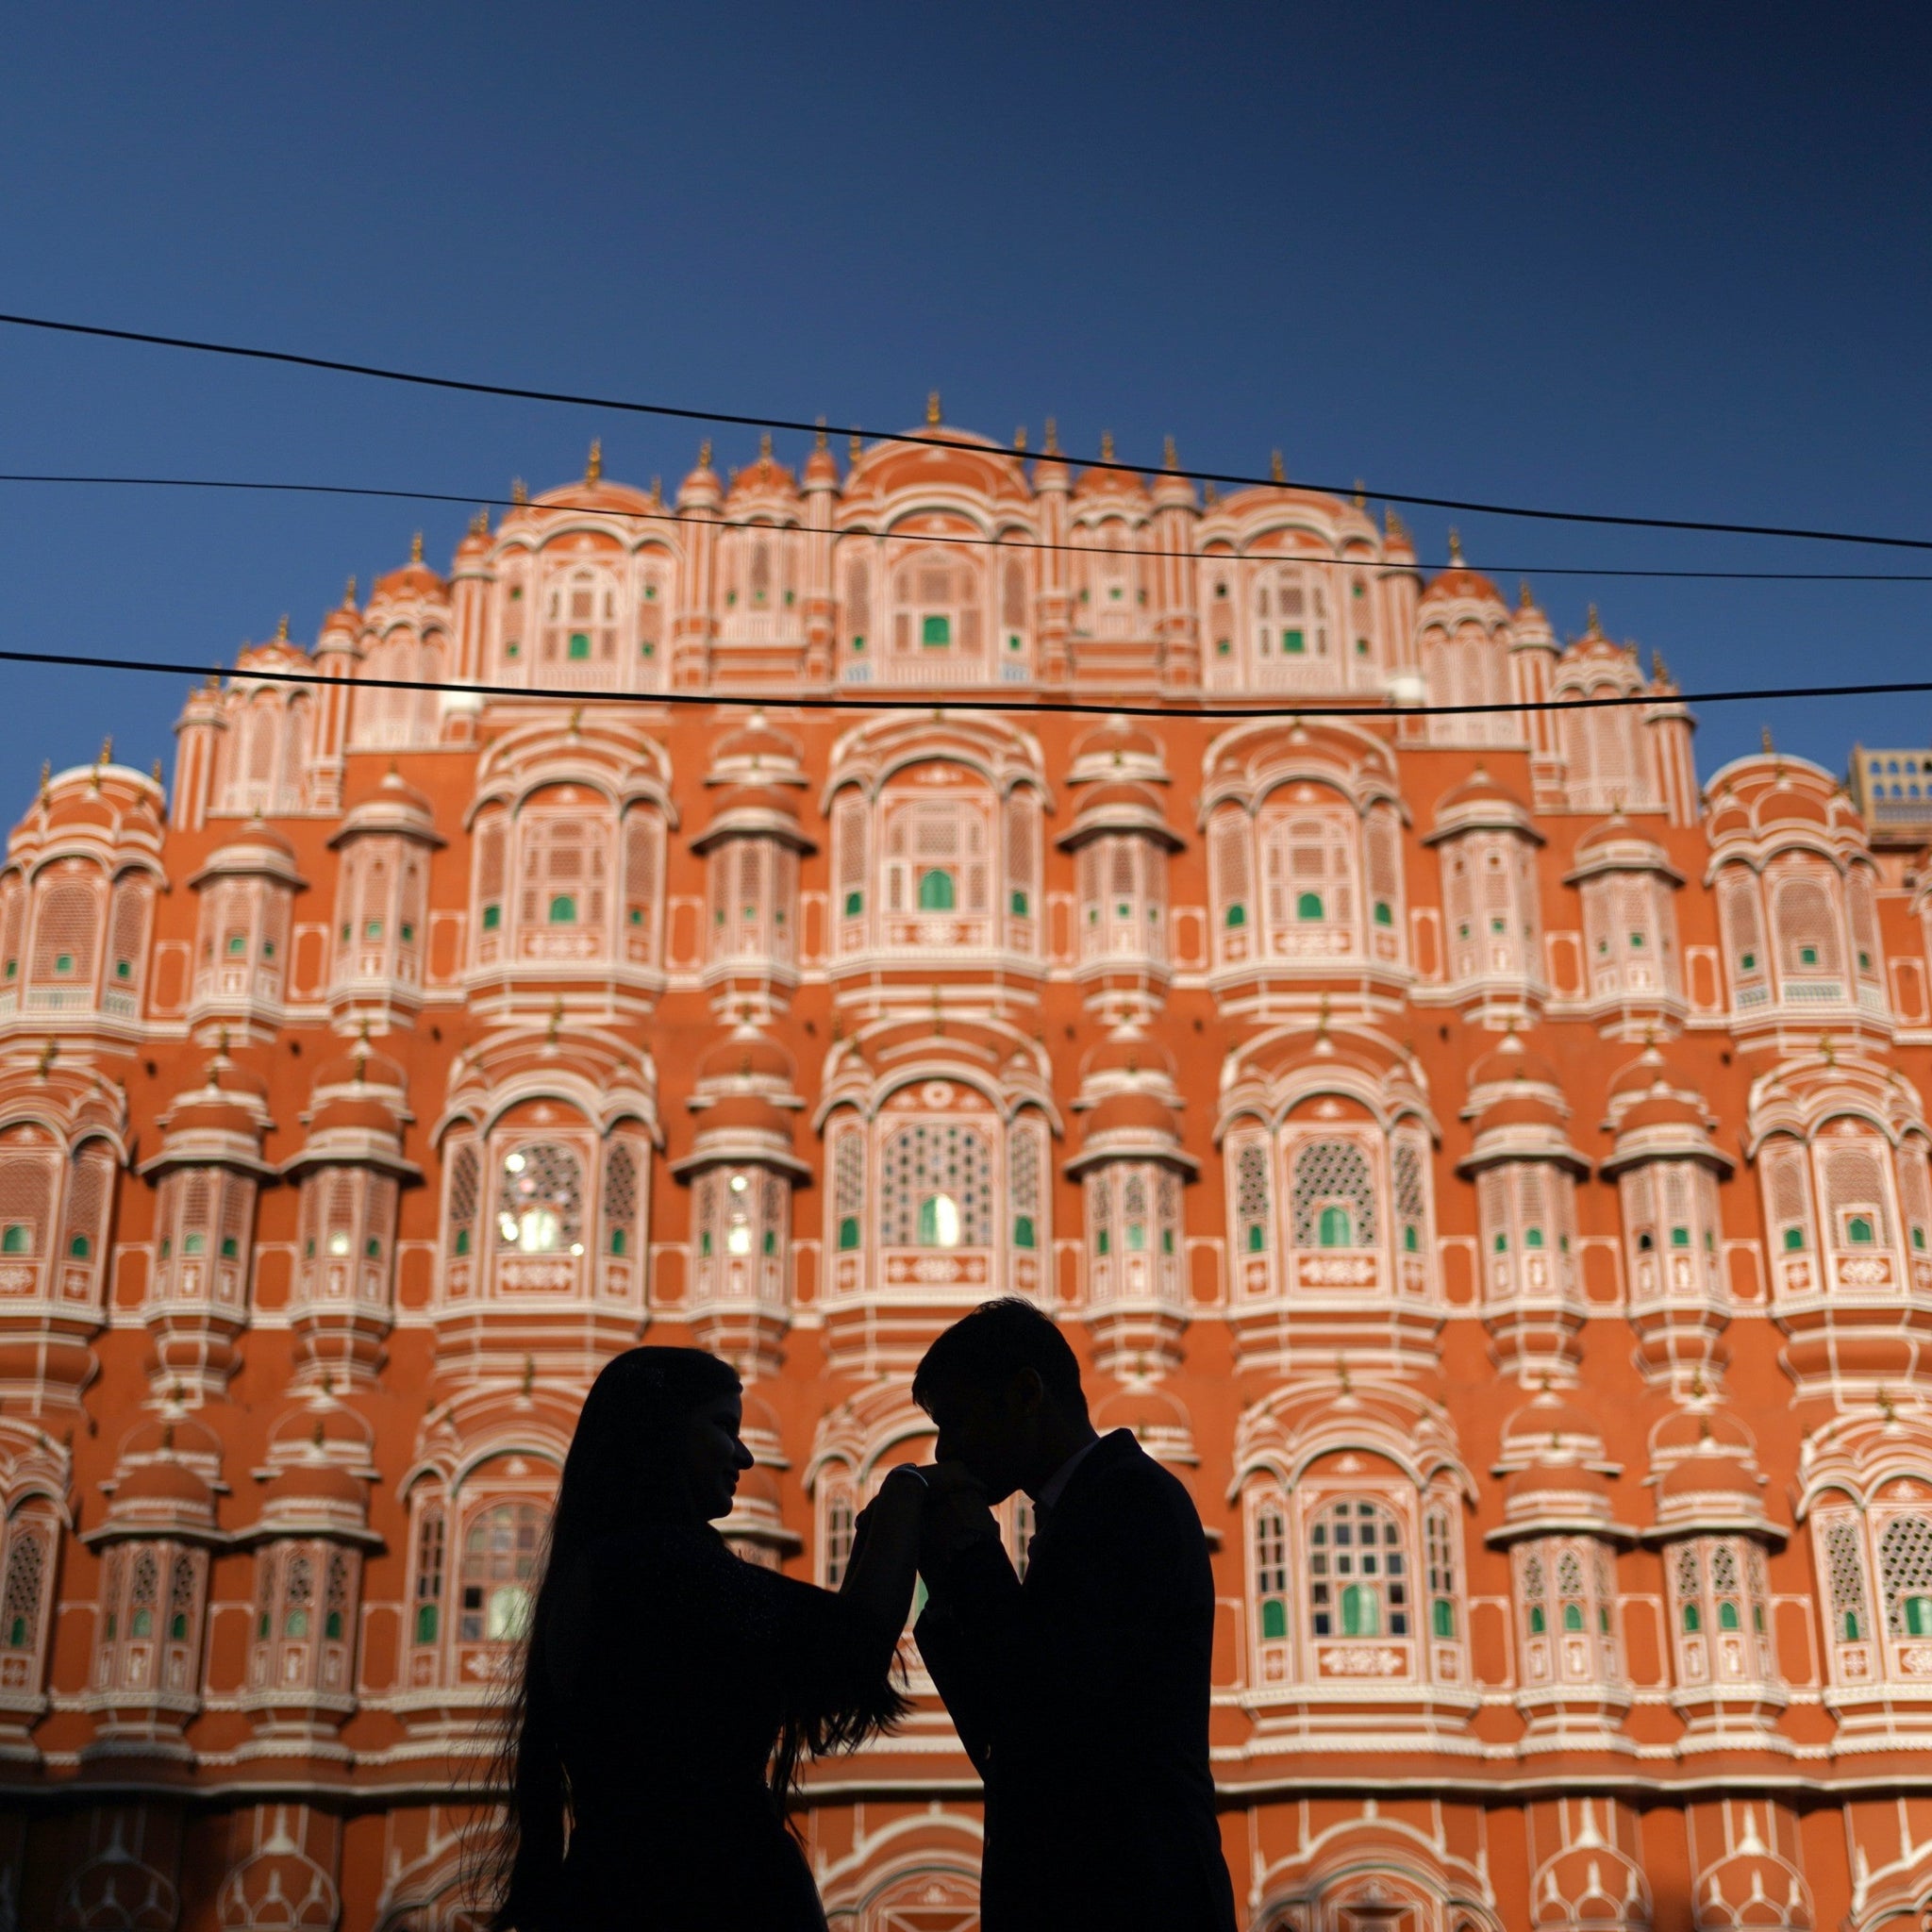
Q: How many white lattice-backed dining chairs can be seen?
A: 0